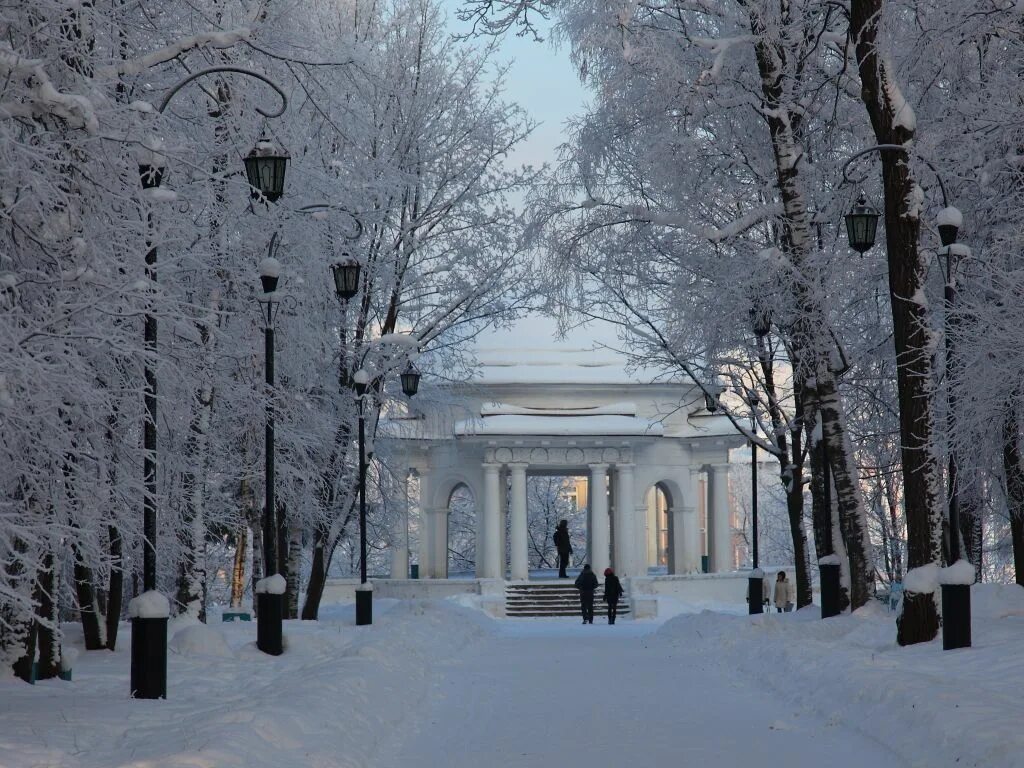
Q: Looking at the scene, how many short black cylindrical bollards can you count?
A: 6